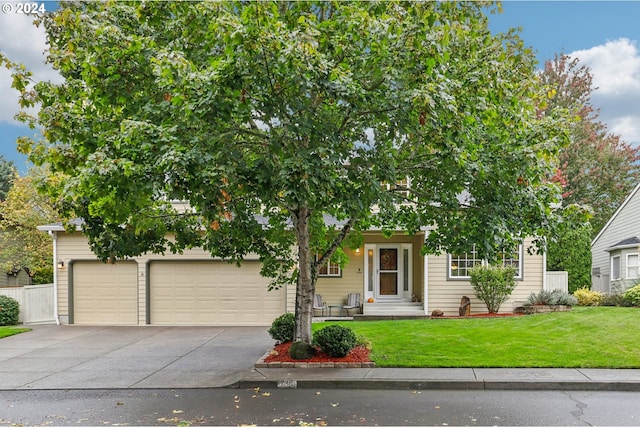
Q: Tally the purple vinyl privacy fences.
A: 0